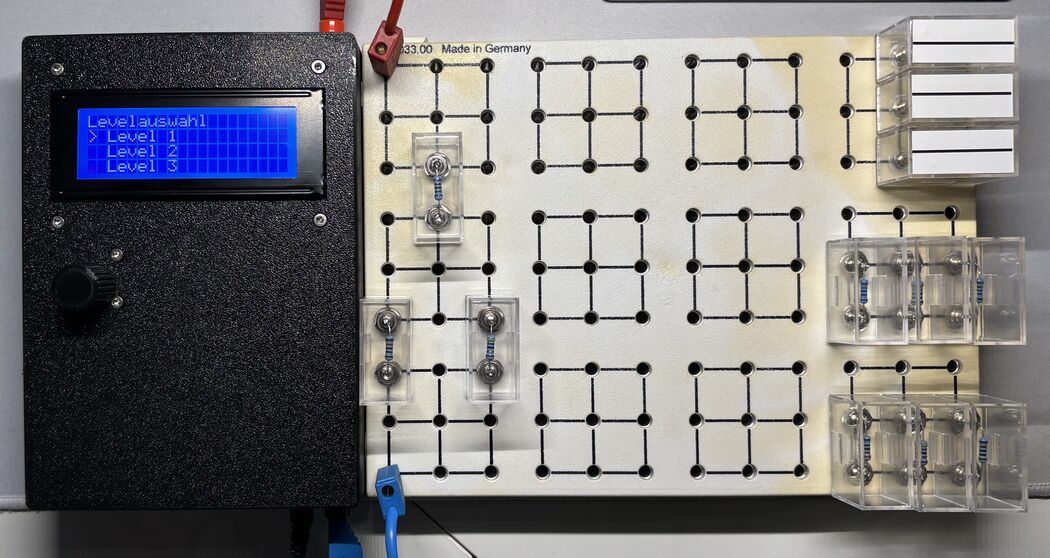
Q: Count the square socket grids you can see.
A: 12